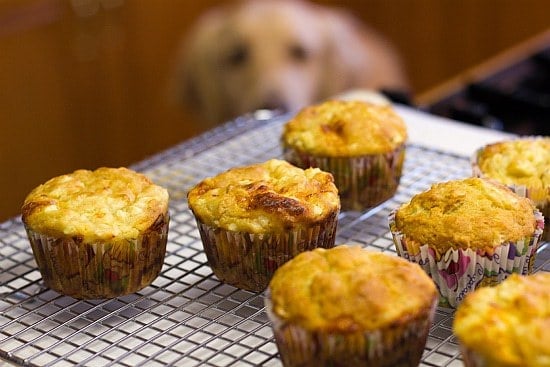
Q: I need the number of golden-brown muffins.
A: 7